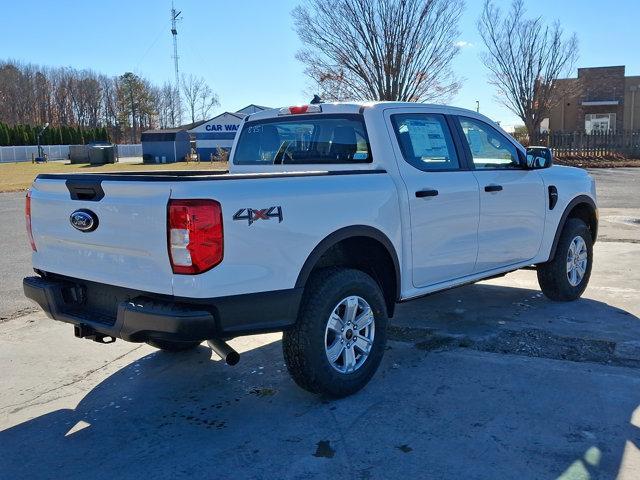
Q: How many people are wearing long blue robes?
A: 0